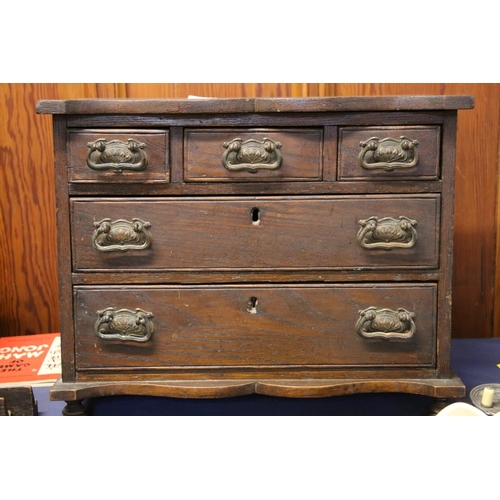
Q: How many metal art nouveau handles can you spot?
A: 7